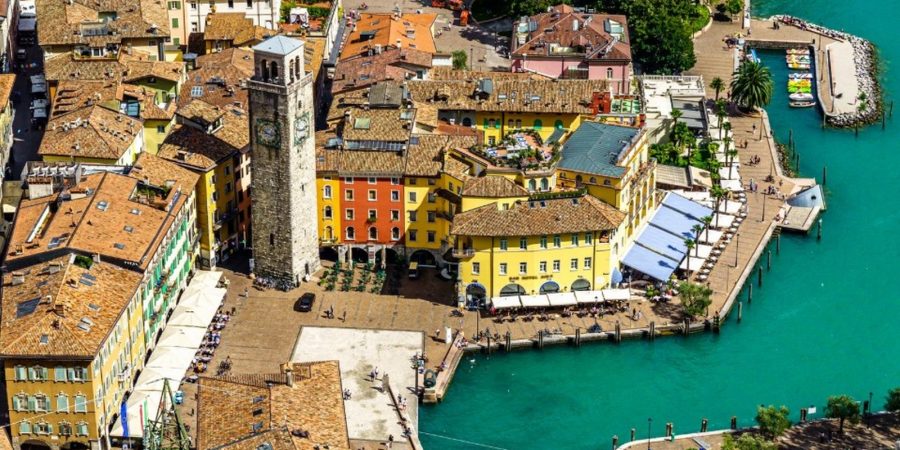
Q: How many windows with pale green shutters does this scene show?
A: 12